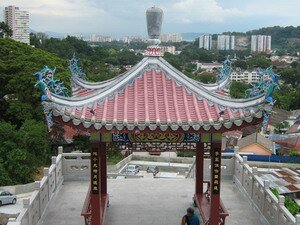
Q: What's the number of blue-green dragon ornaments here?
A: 4